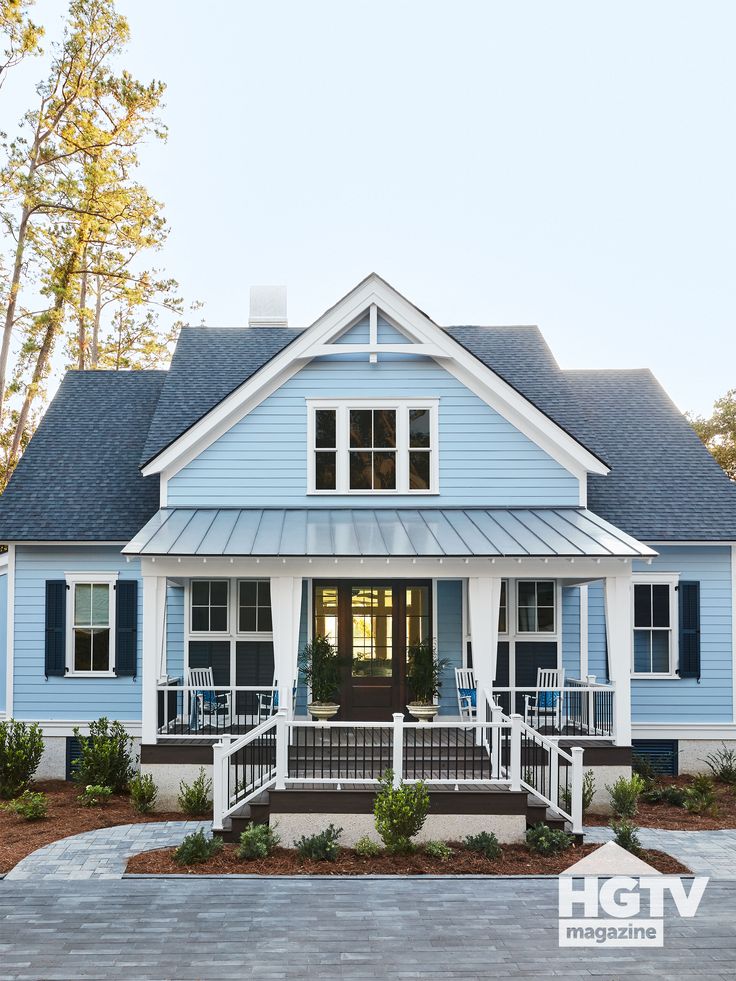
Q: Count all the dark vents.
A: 2